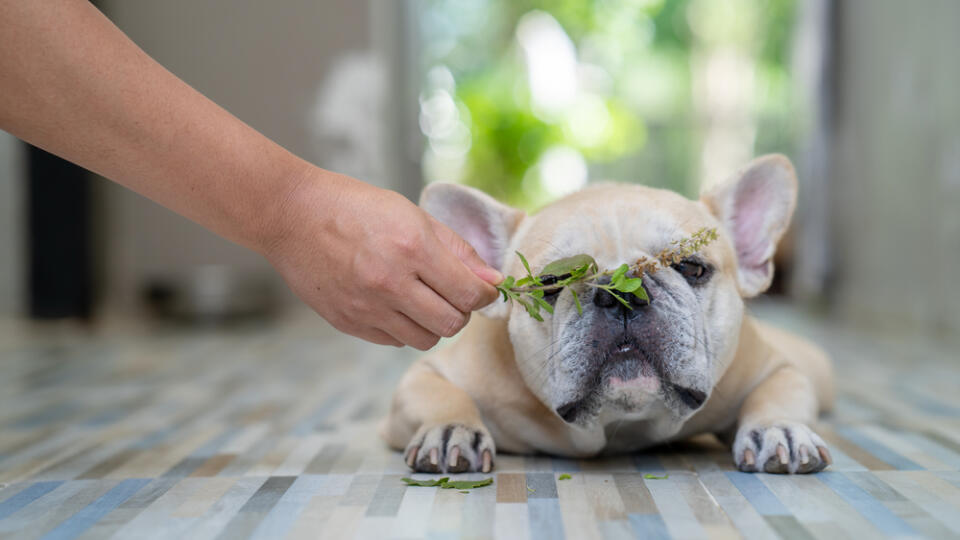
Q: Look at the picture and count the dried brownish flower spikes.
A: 1